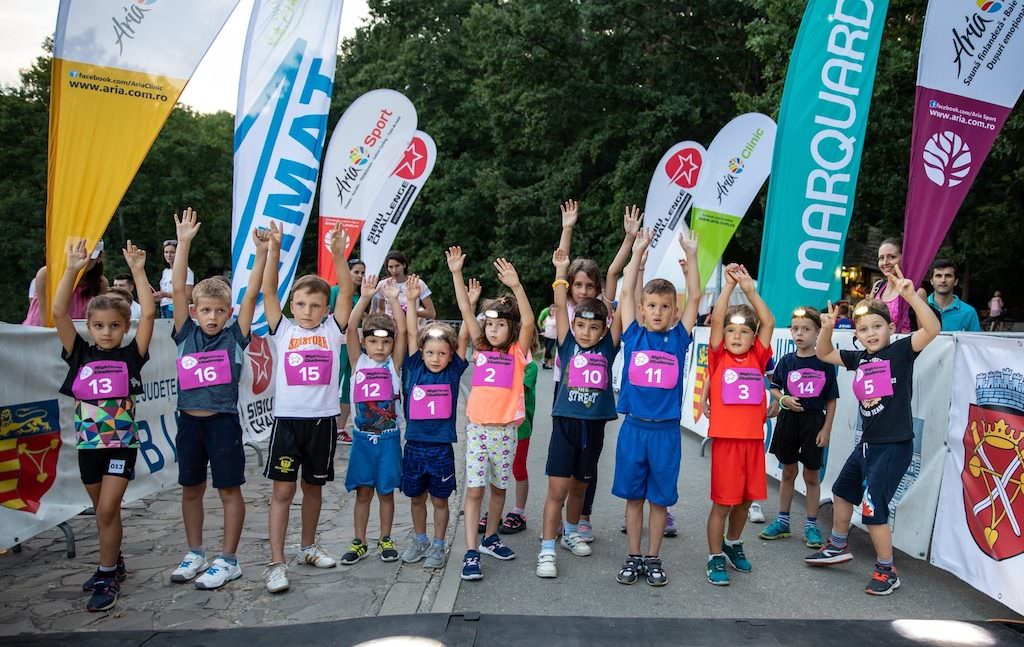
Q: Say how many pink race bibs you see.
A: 11